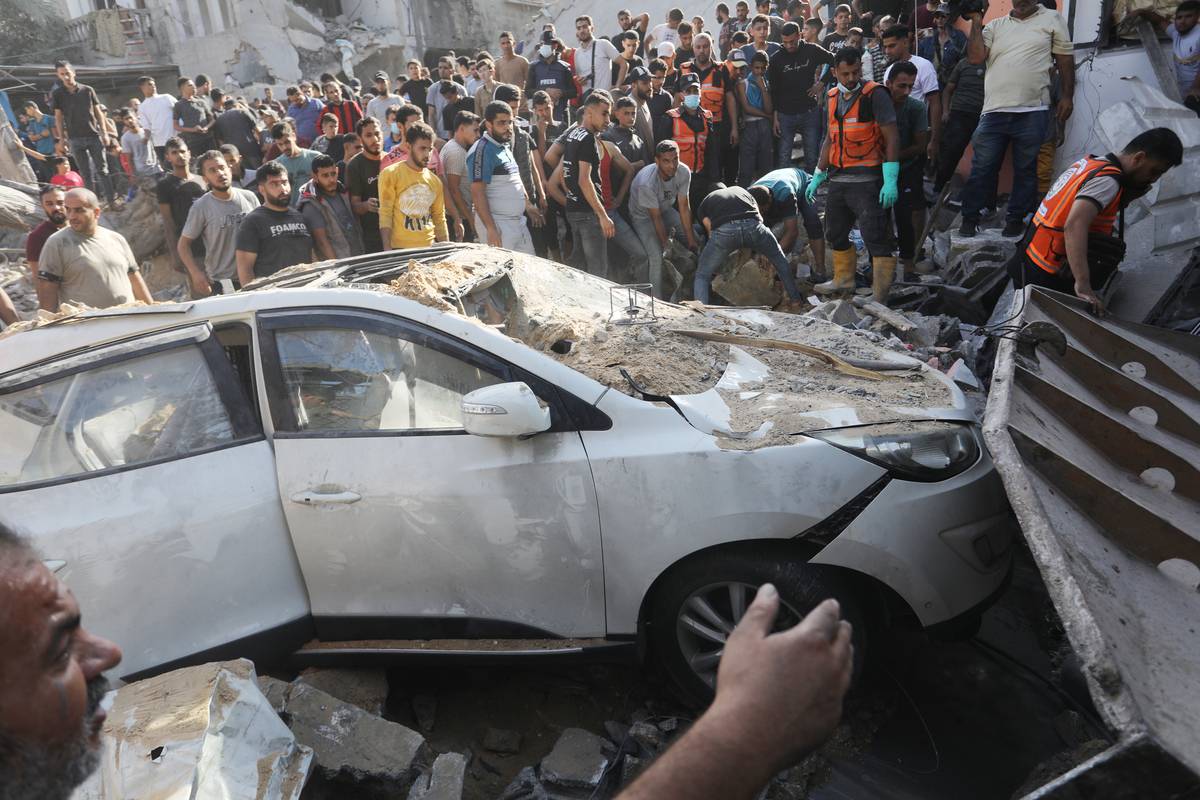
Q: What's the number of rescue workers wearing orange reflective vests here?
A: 4